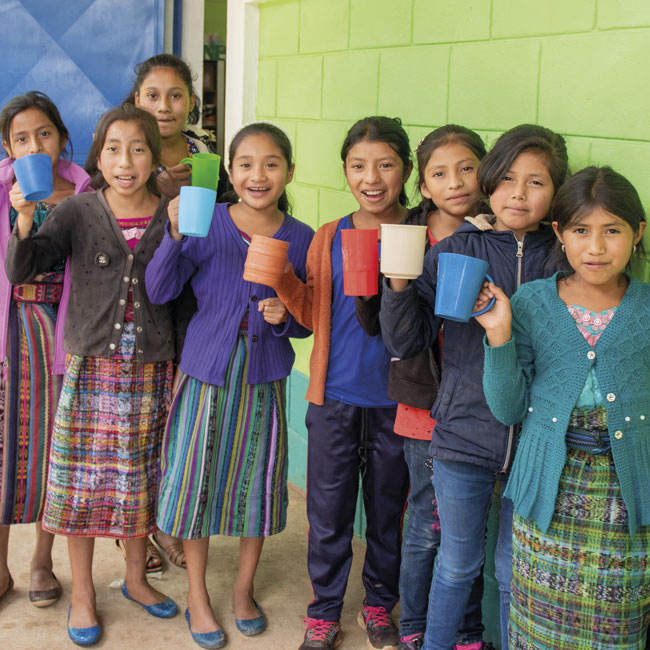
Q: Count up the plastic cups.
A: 7